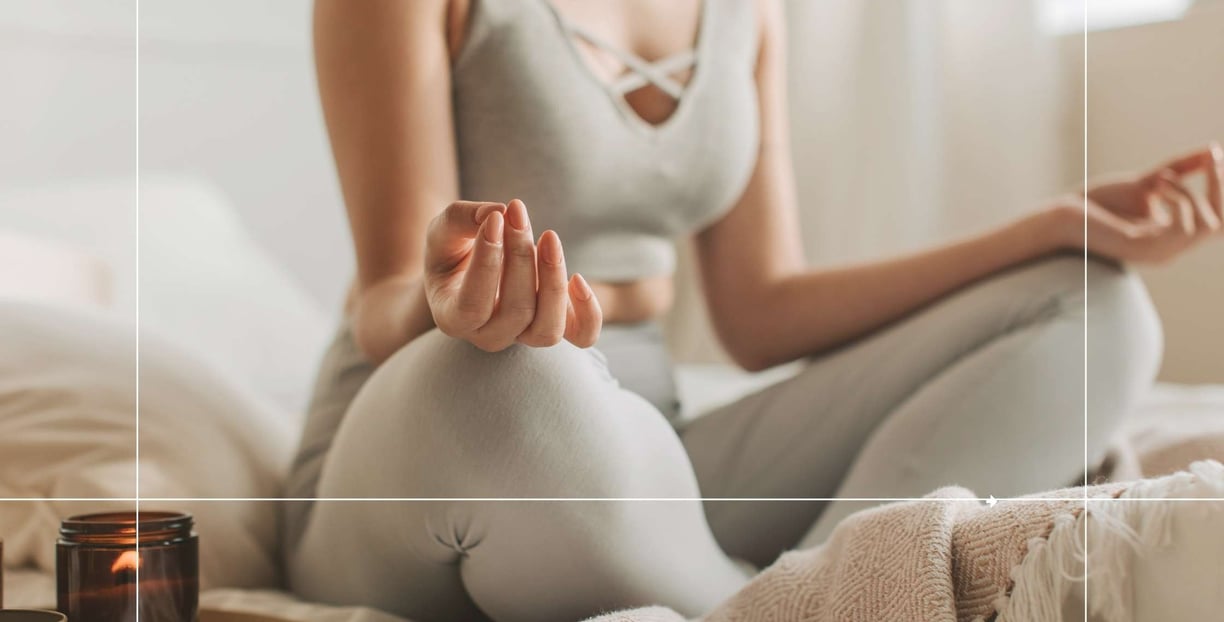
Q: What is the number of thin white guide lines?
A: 3